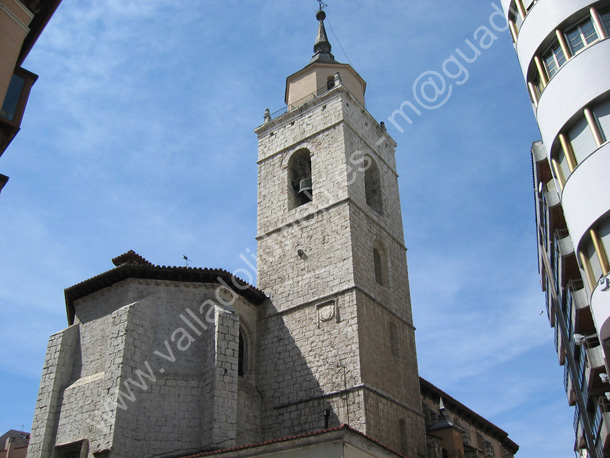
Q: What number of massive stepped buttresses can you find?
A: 3